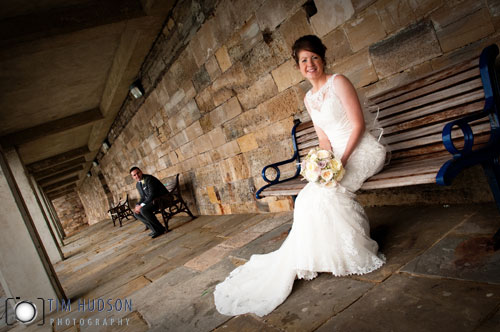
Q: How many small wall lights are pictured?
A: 4